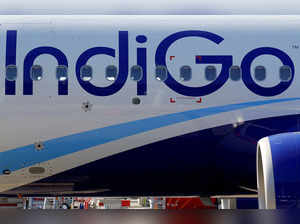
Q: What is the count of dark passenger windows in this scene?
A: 12